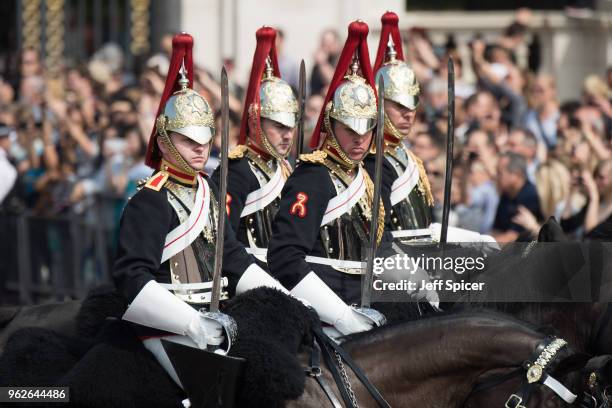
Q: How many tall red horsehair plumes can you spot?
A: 4